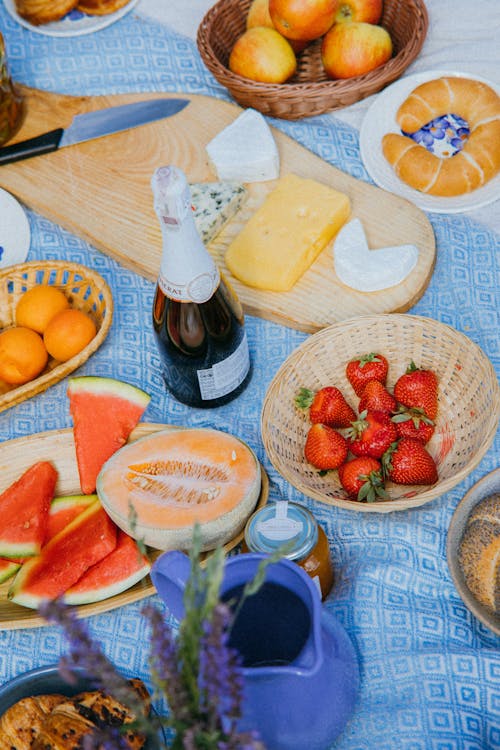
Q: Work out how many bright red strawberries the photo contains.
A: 9